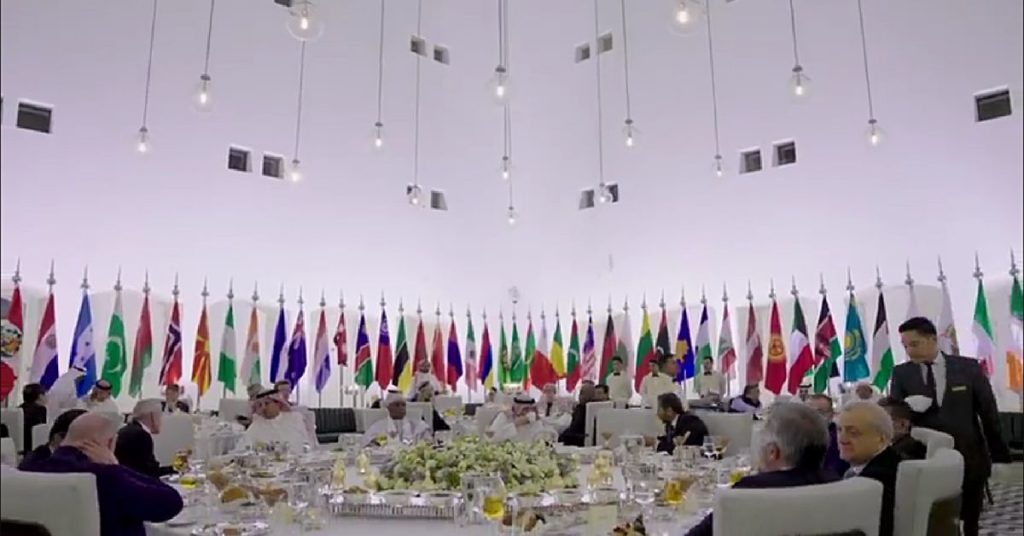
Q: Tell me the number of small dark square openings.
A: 14